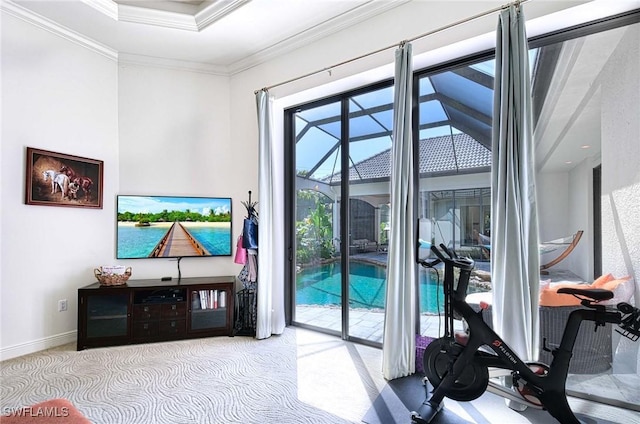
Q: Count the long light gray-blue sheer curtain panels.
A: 3